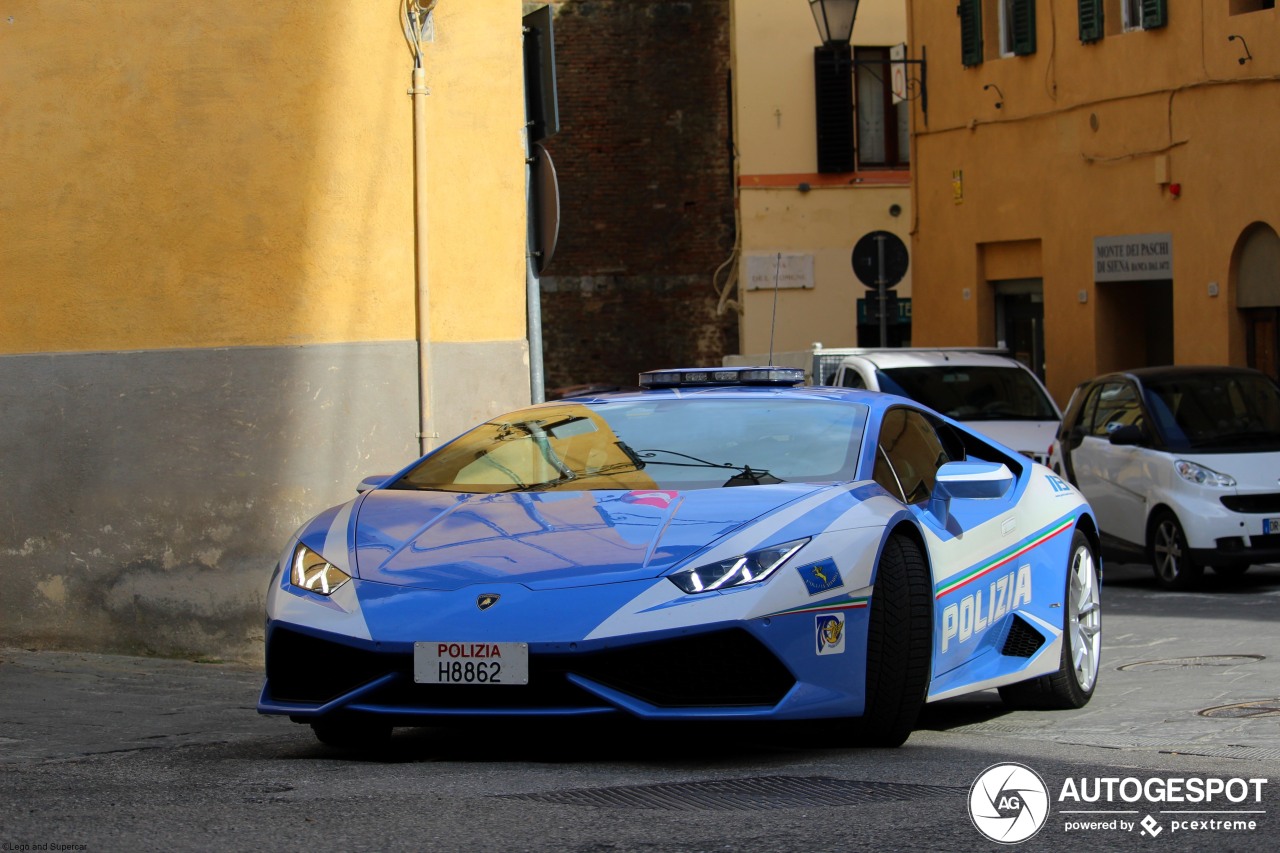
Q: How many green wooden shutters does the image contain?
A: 4